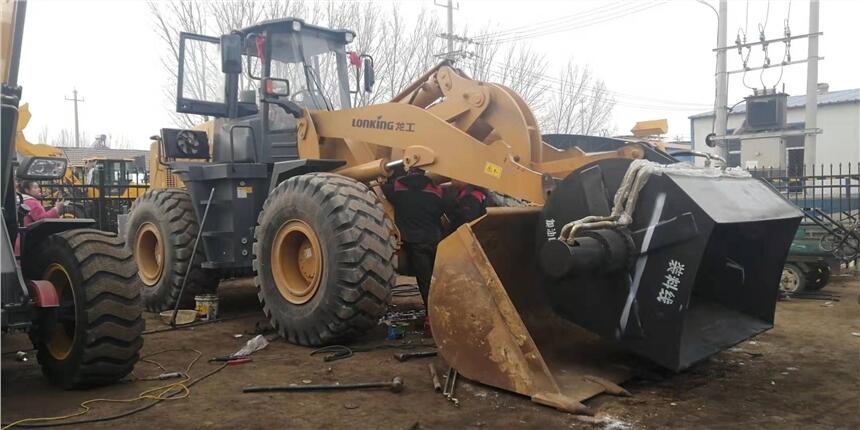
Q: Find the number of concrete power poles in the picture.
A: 4